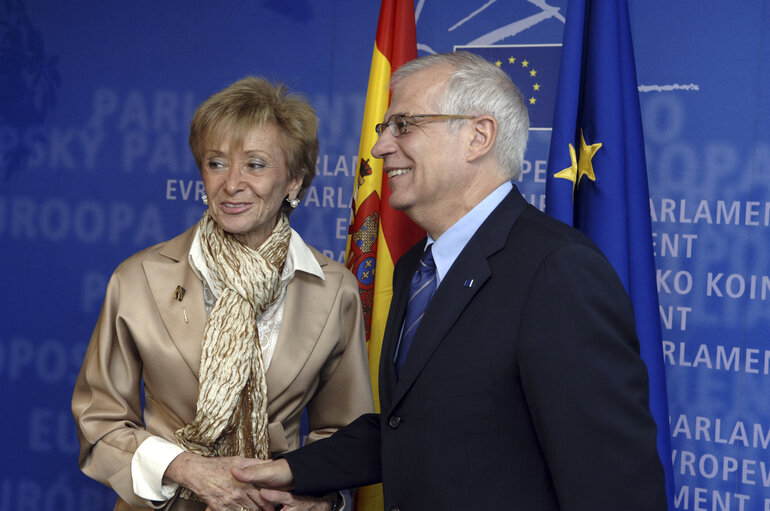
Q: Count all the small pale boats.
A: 0